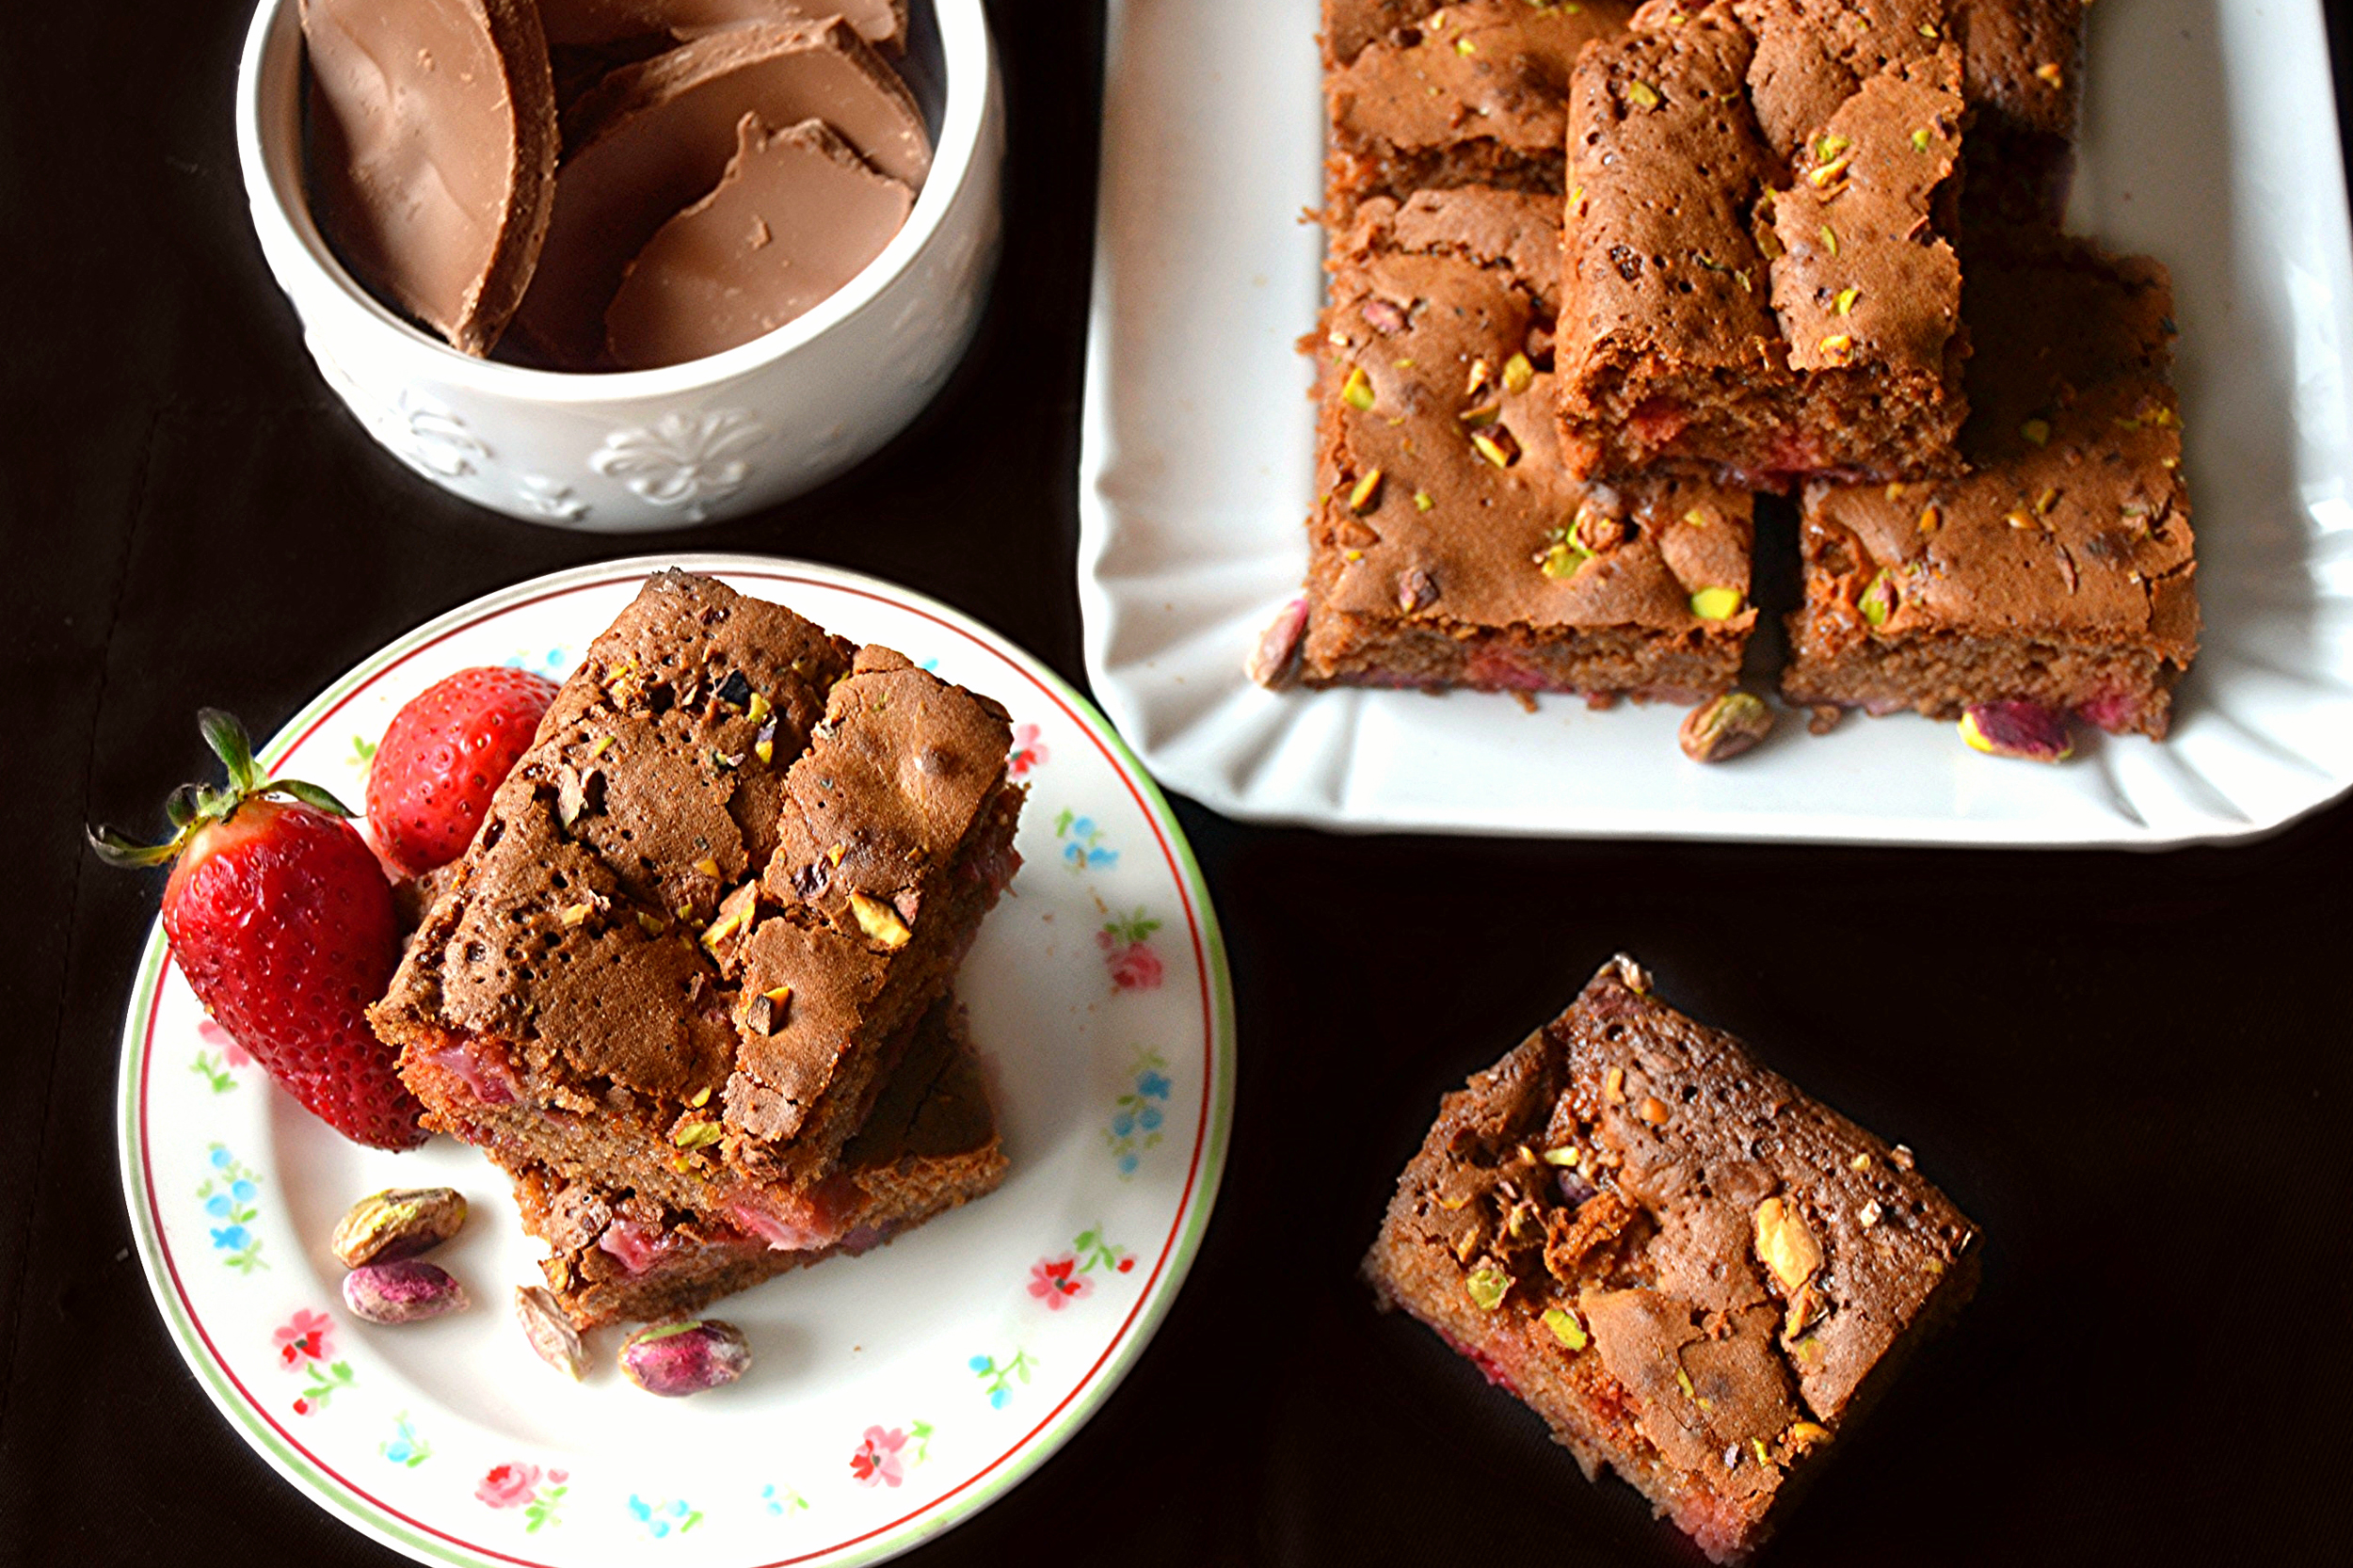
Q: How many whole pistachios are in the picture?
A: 7